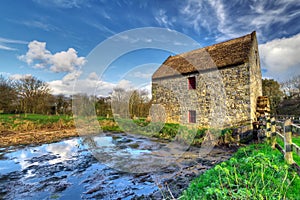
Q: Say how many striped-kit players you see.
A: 0